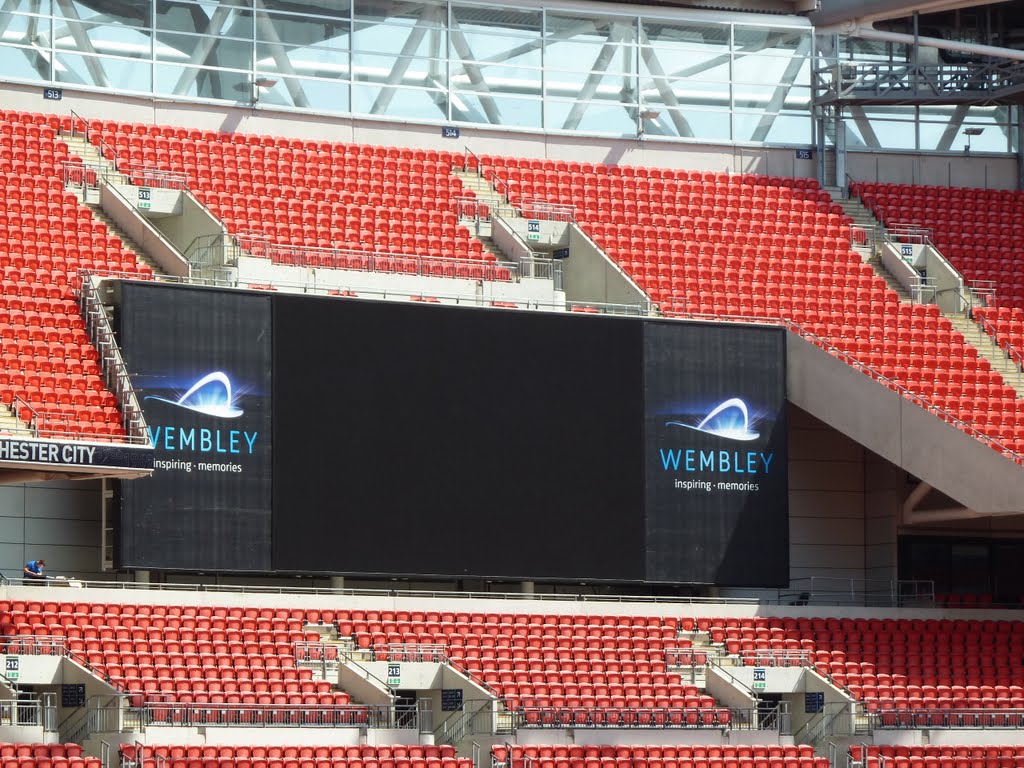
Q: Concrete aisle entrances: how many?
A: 6